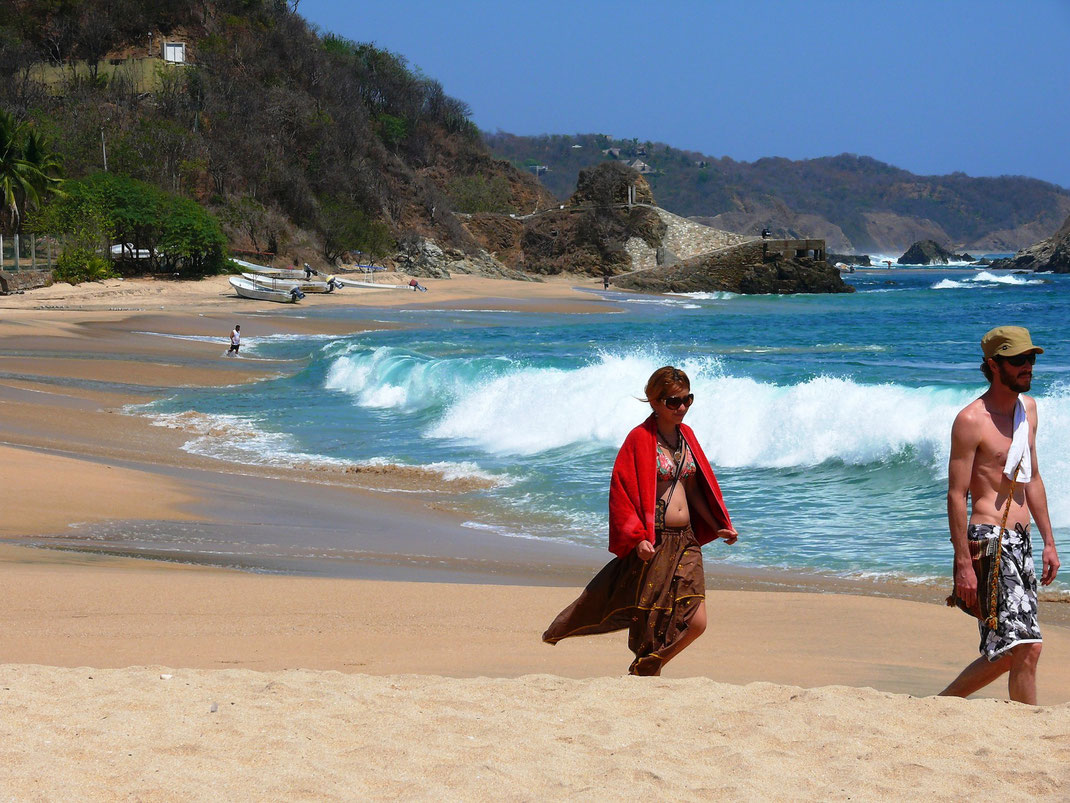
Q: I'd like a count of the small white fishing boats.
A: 4